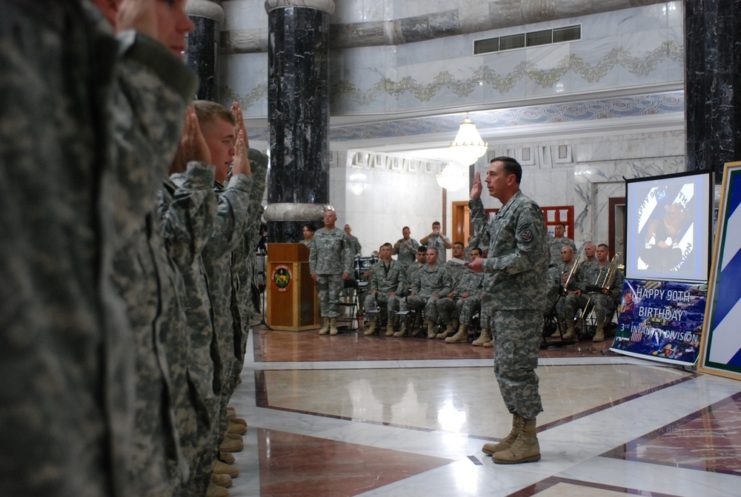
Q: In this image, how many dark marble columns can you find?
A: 3